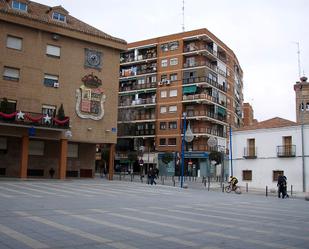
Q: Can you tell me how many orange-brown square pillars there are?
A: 3